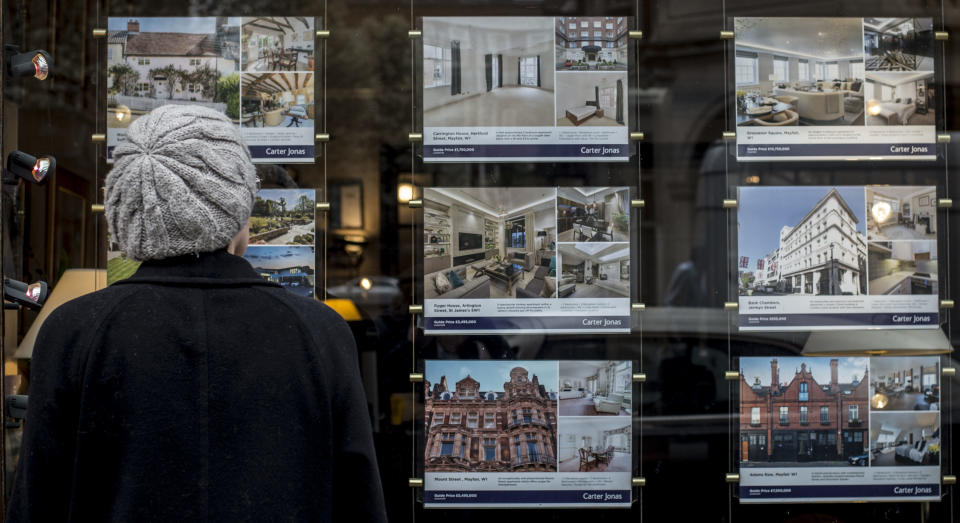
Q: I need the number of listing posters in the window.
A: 8